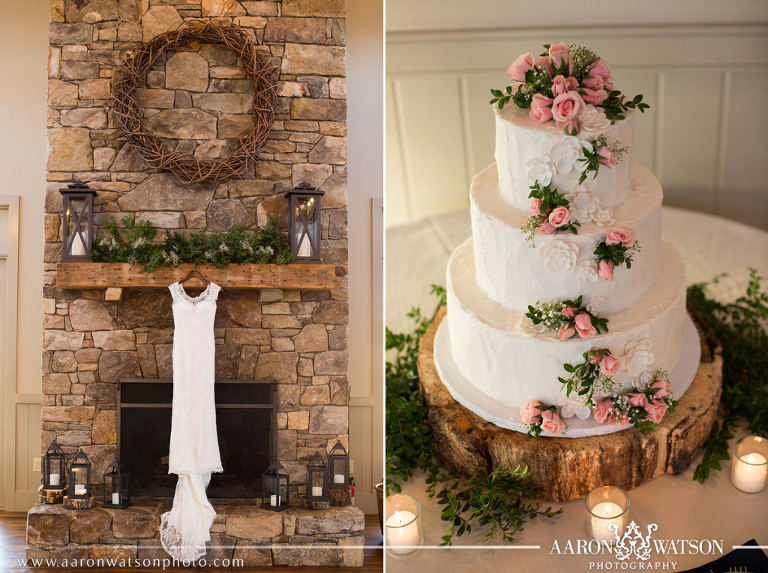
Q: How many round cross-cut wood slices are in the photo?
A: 5